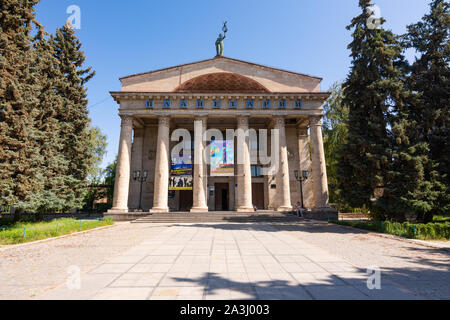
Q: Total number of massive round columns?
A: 6